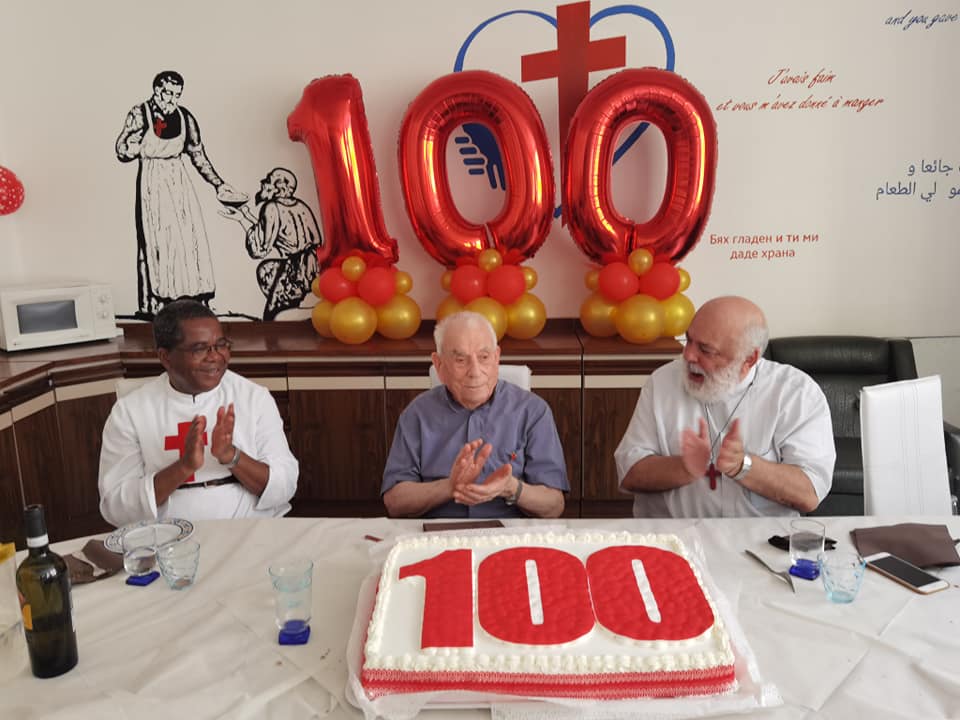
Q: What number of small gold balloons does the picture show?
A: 9